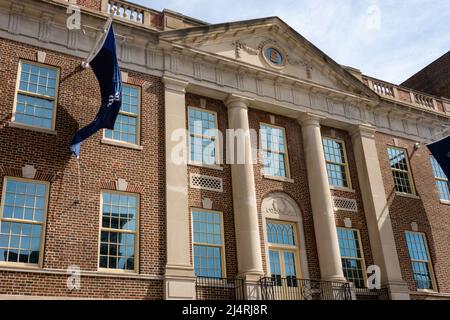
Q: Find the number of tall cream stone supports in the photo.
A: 4